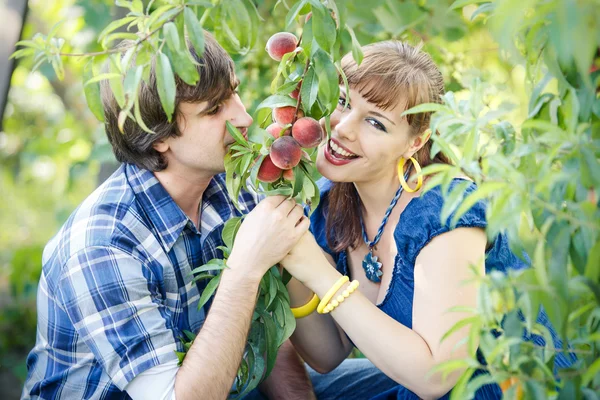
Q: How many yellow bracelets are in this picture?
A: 3